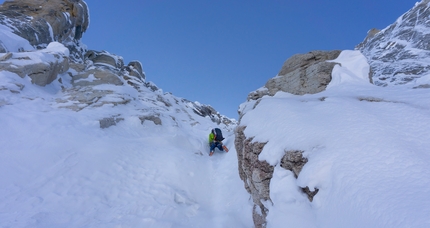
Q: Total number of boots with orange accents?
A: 2